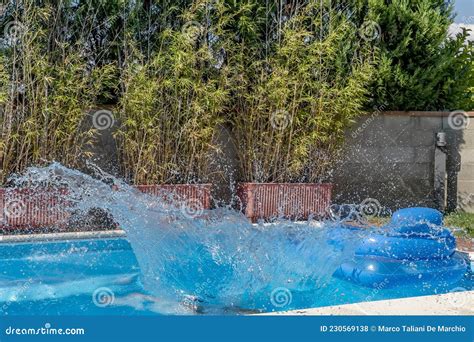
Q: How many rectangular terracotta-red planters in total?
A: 3